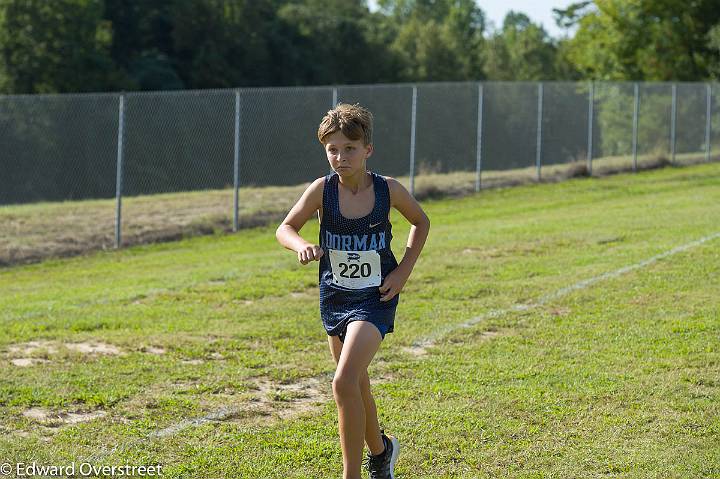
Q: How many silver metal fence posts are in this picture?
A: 10